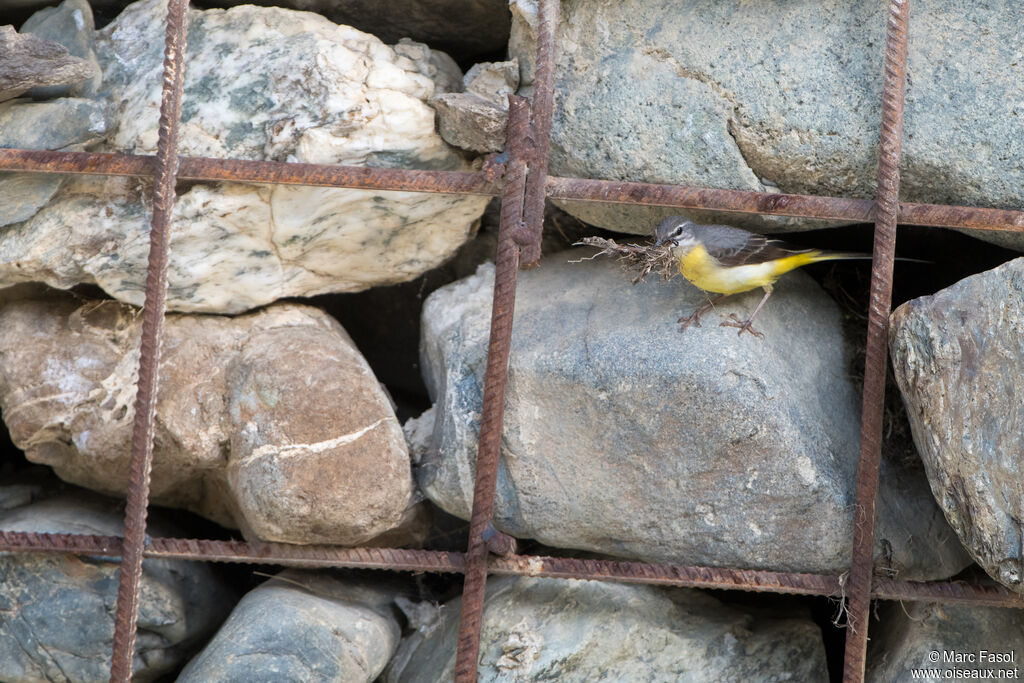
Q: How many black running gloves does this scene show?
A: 0